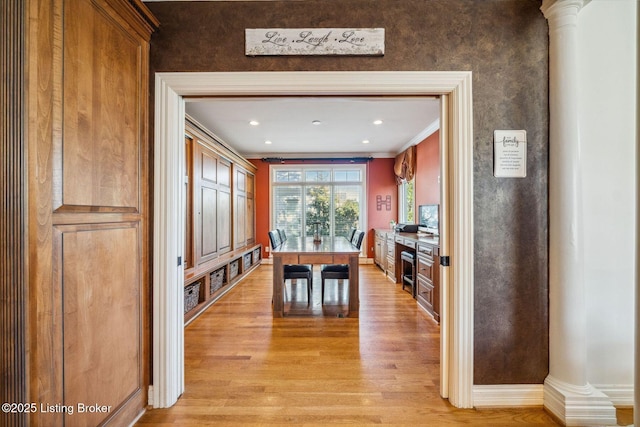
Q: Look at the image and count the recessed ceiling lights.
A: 4